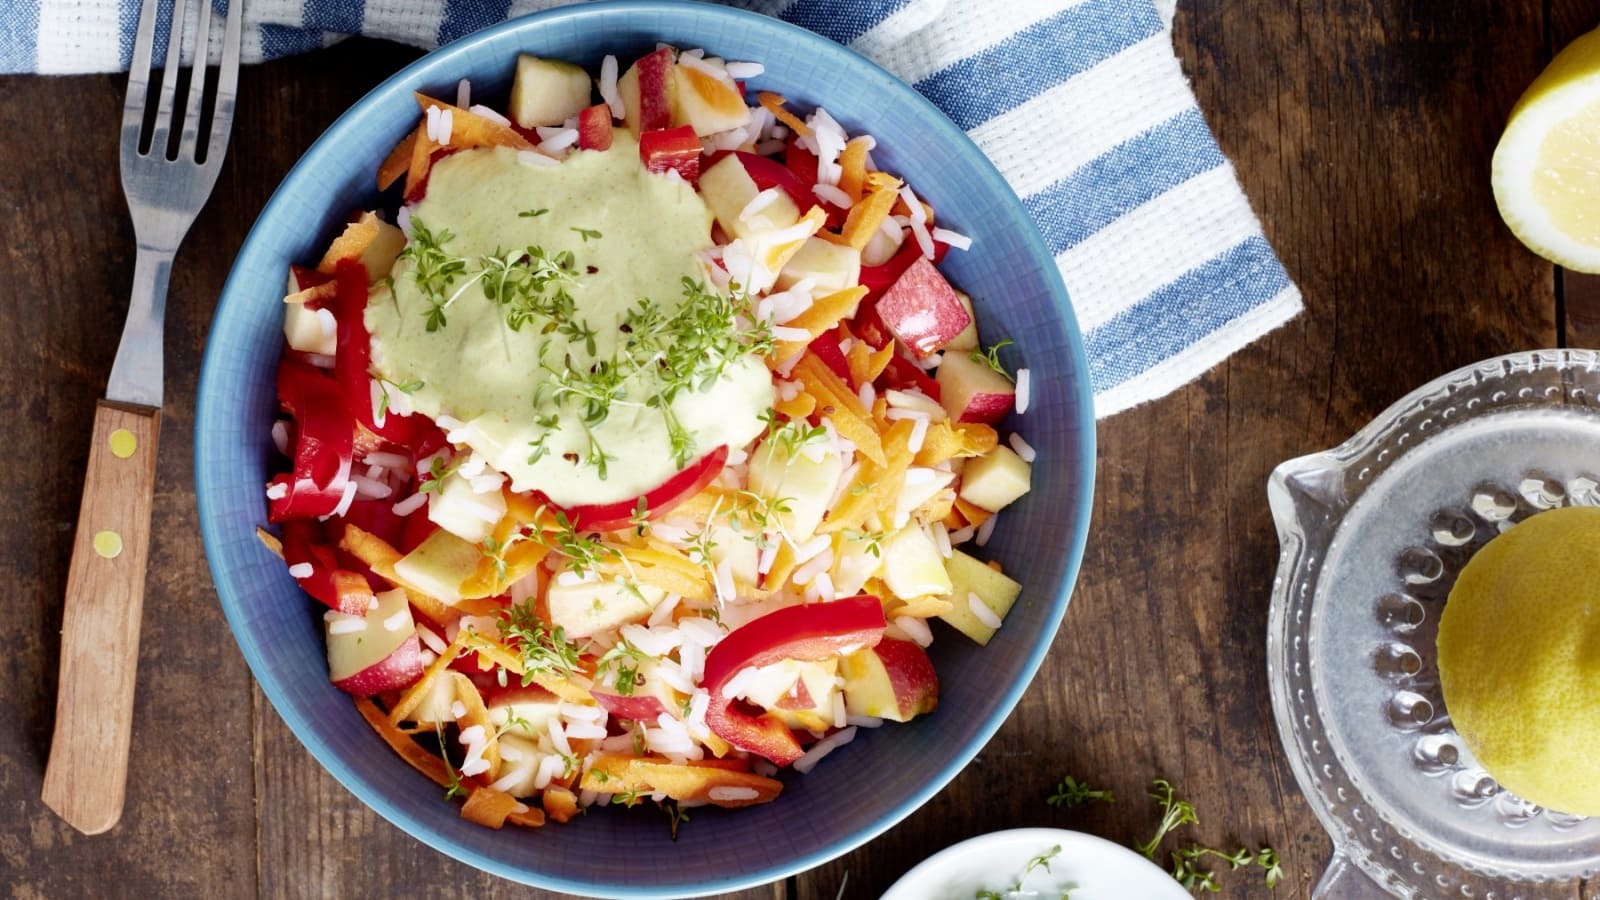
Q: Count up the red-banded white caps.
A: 0